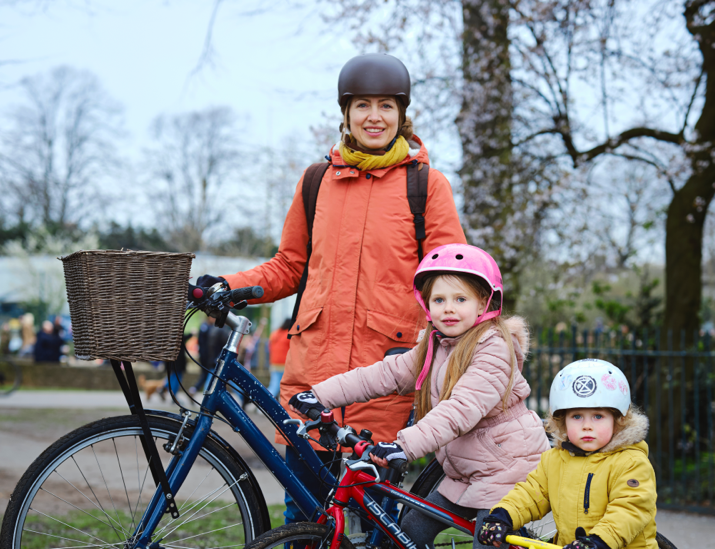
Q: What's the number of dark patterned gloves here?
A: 4